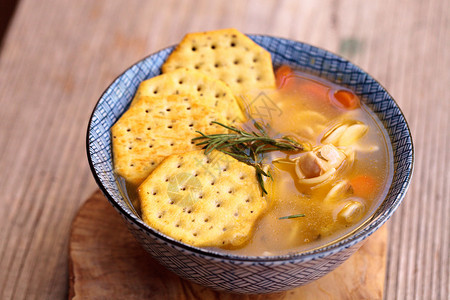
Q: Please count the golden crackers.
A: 4